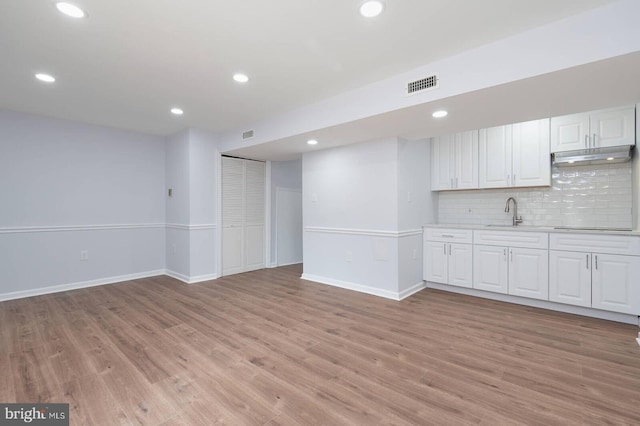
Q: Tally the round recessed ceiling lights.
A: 7